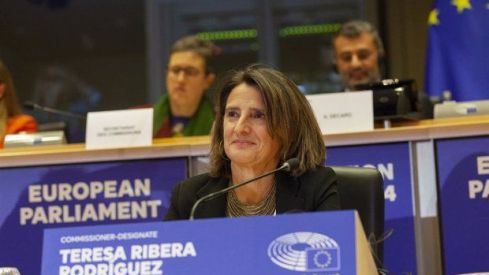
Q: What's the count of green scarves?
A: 1